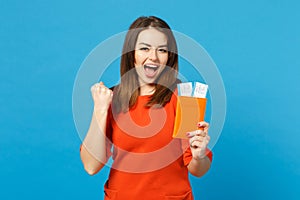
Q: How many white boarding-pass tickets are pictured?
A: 2